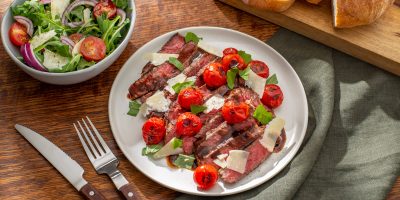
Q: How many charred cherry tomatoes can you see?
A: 10